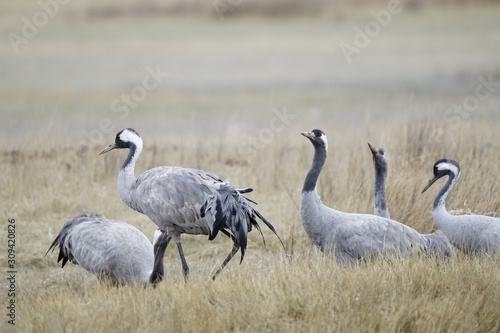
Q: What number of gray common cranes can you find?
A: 5